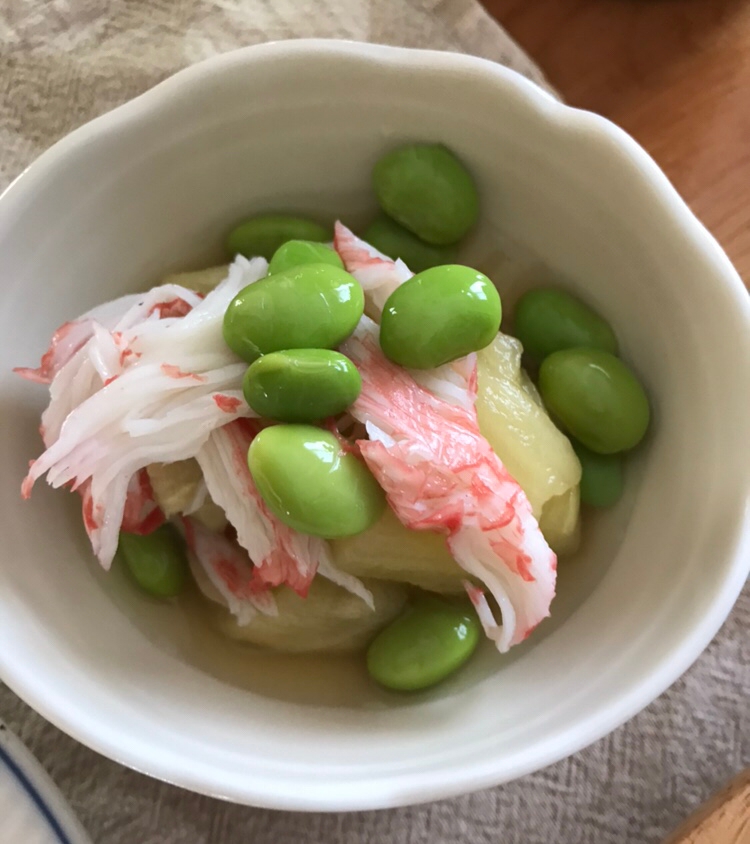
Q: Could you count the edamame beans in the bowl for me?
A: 13